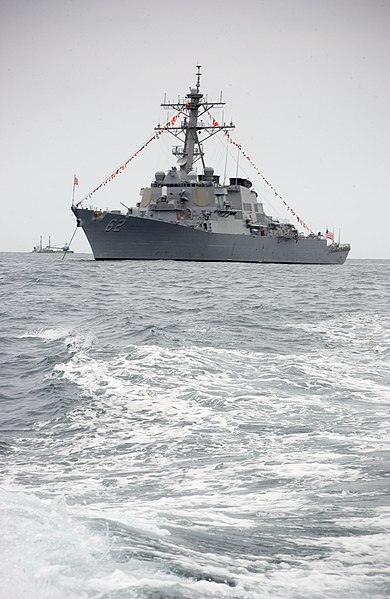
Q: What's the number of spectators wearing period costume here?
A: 0